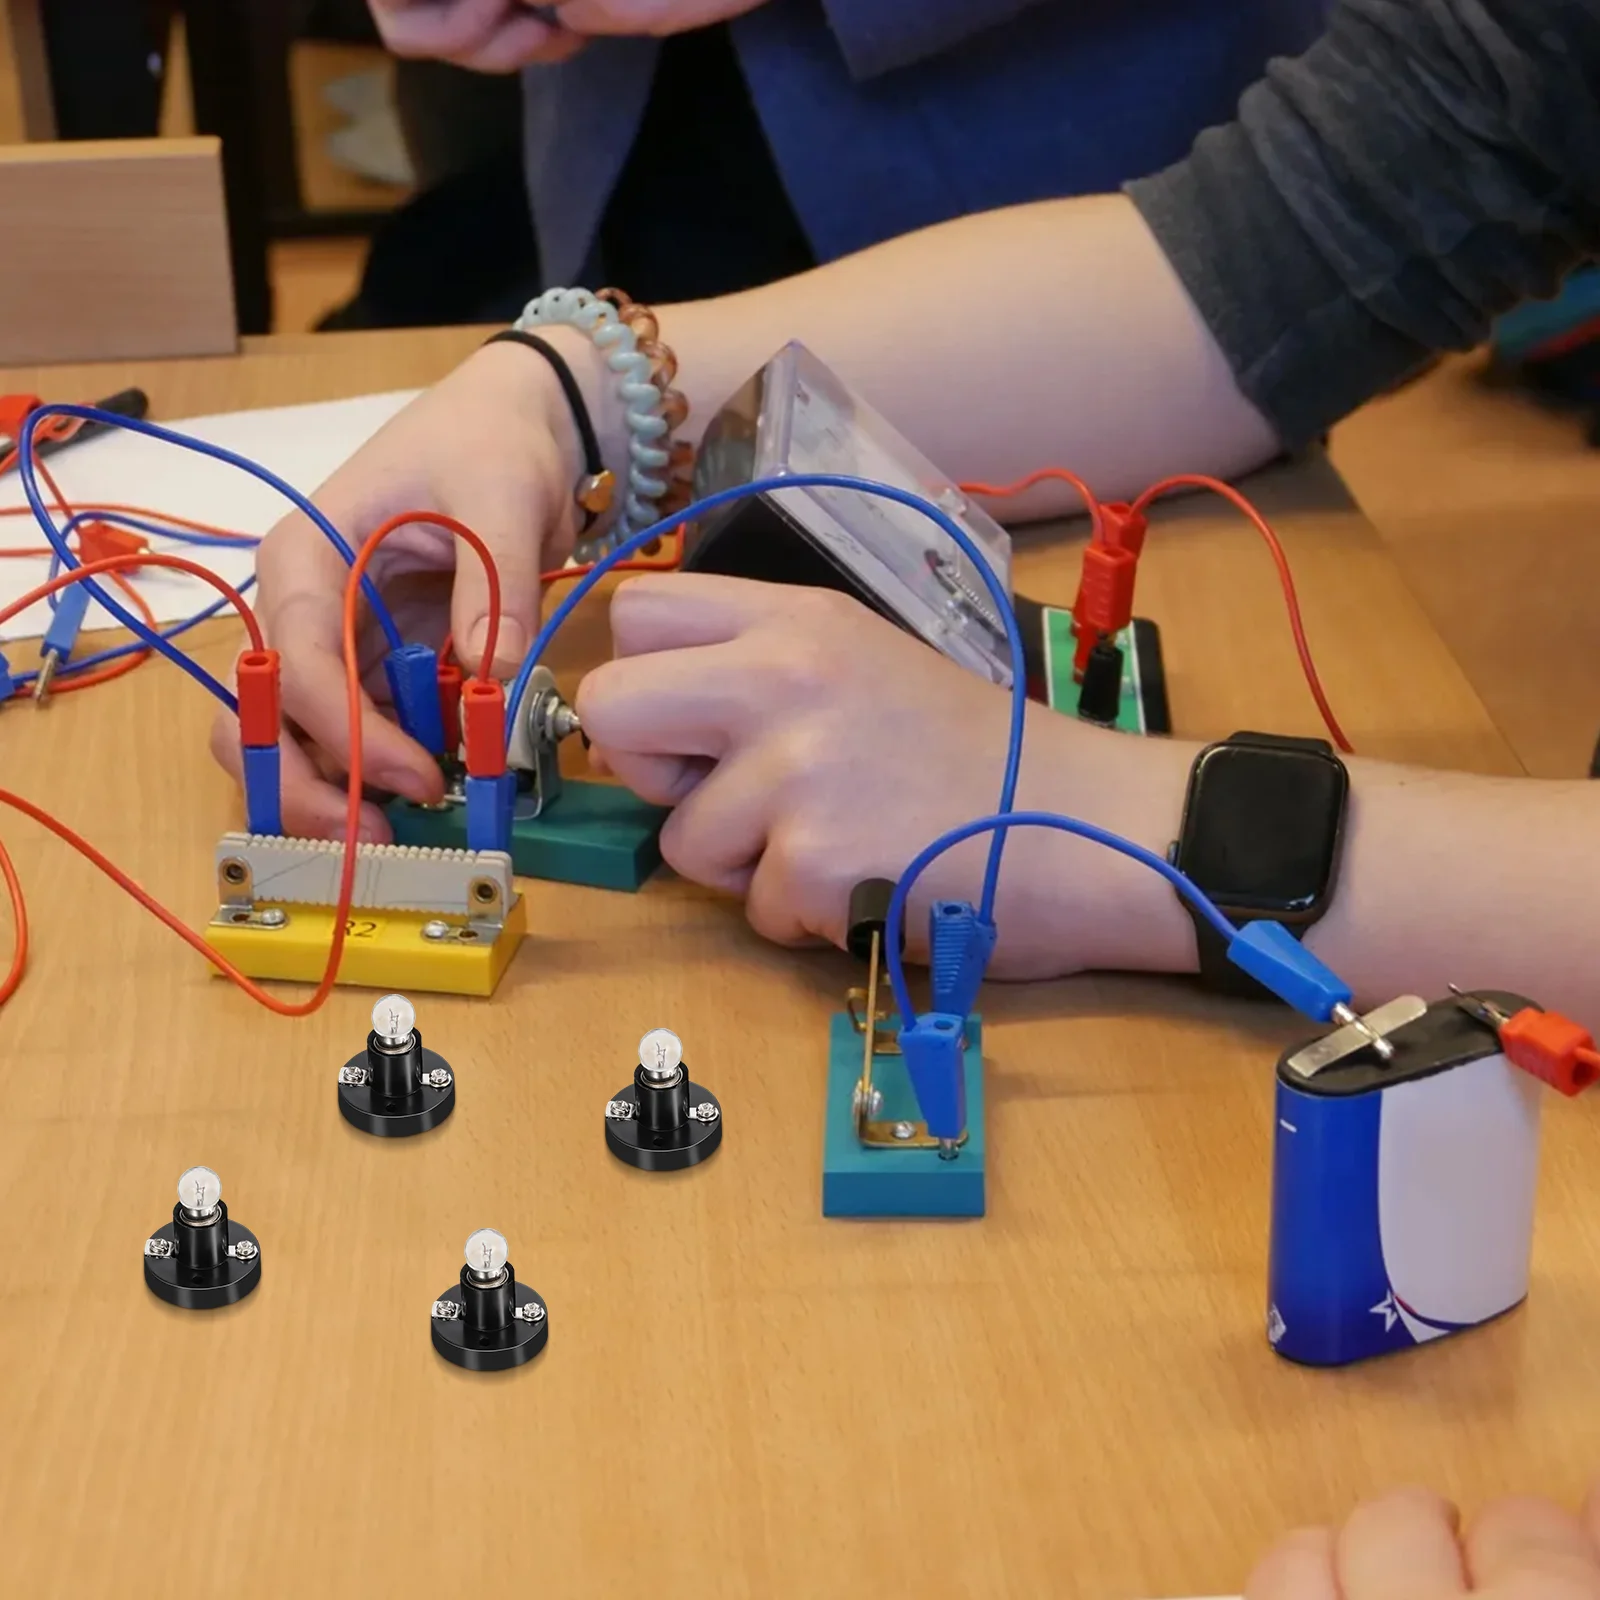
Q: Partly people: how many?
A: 3